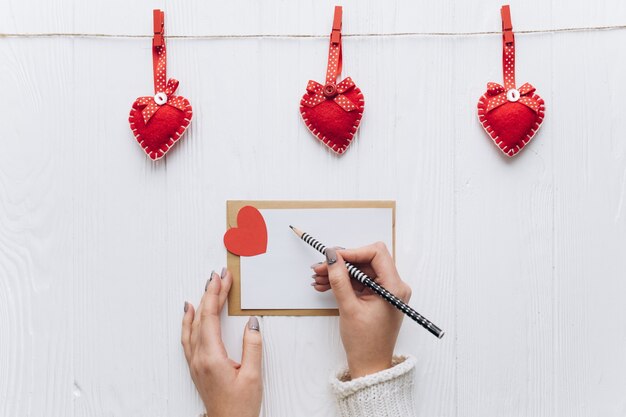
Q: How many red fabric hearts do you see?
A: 3